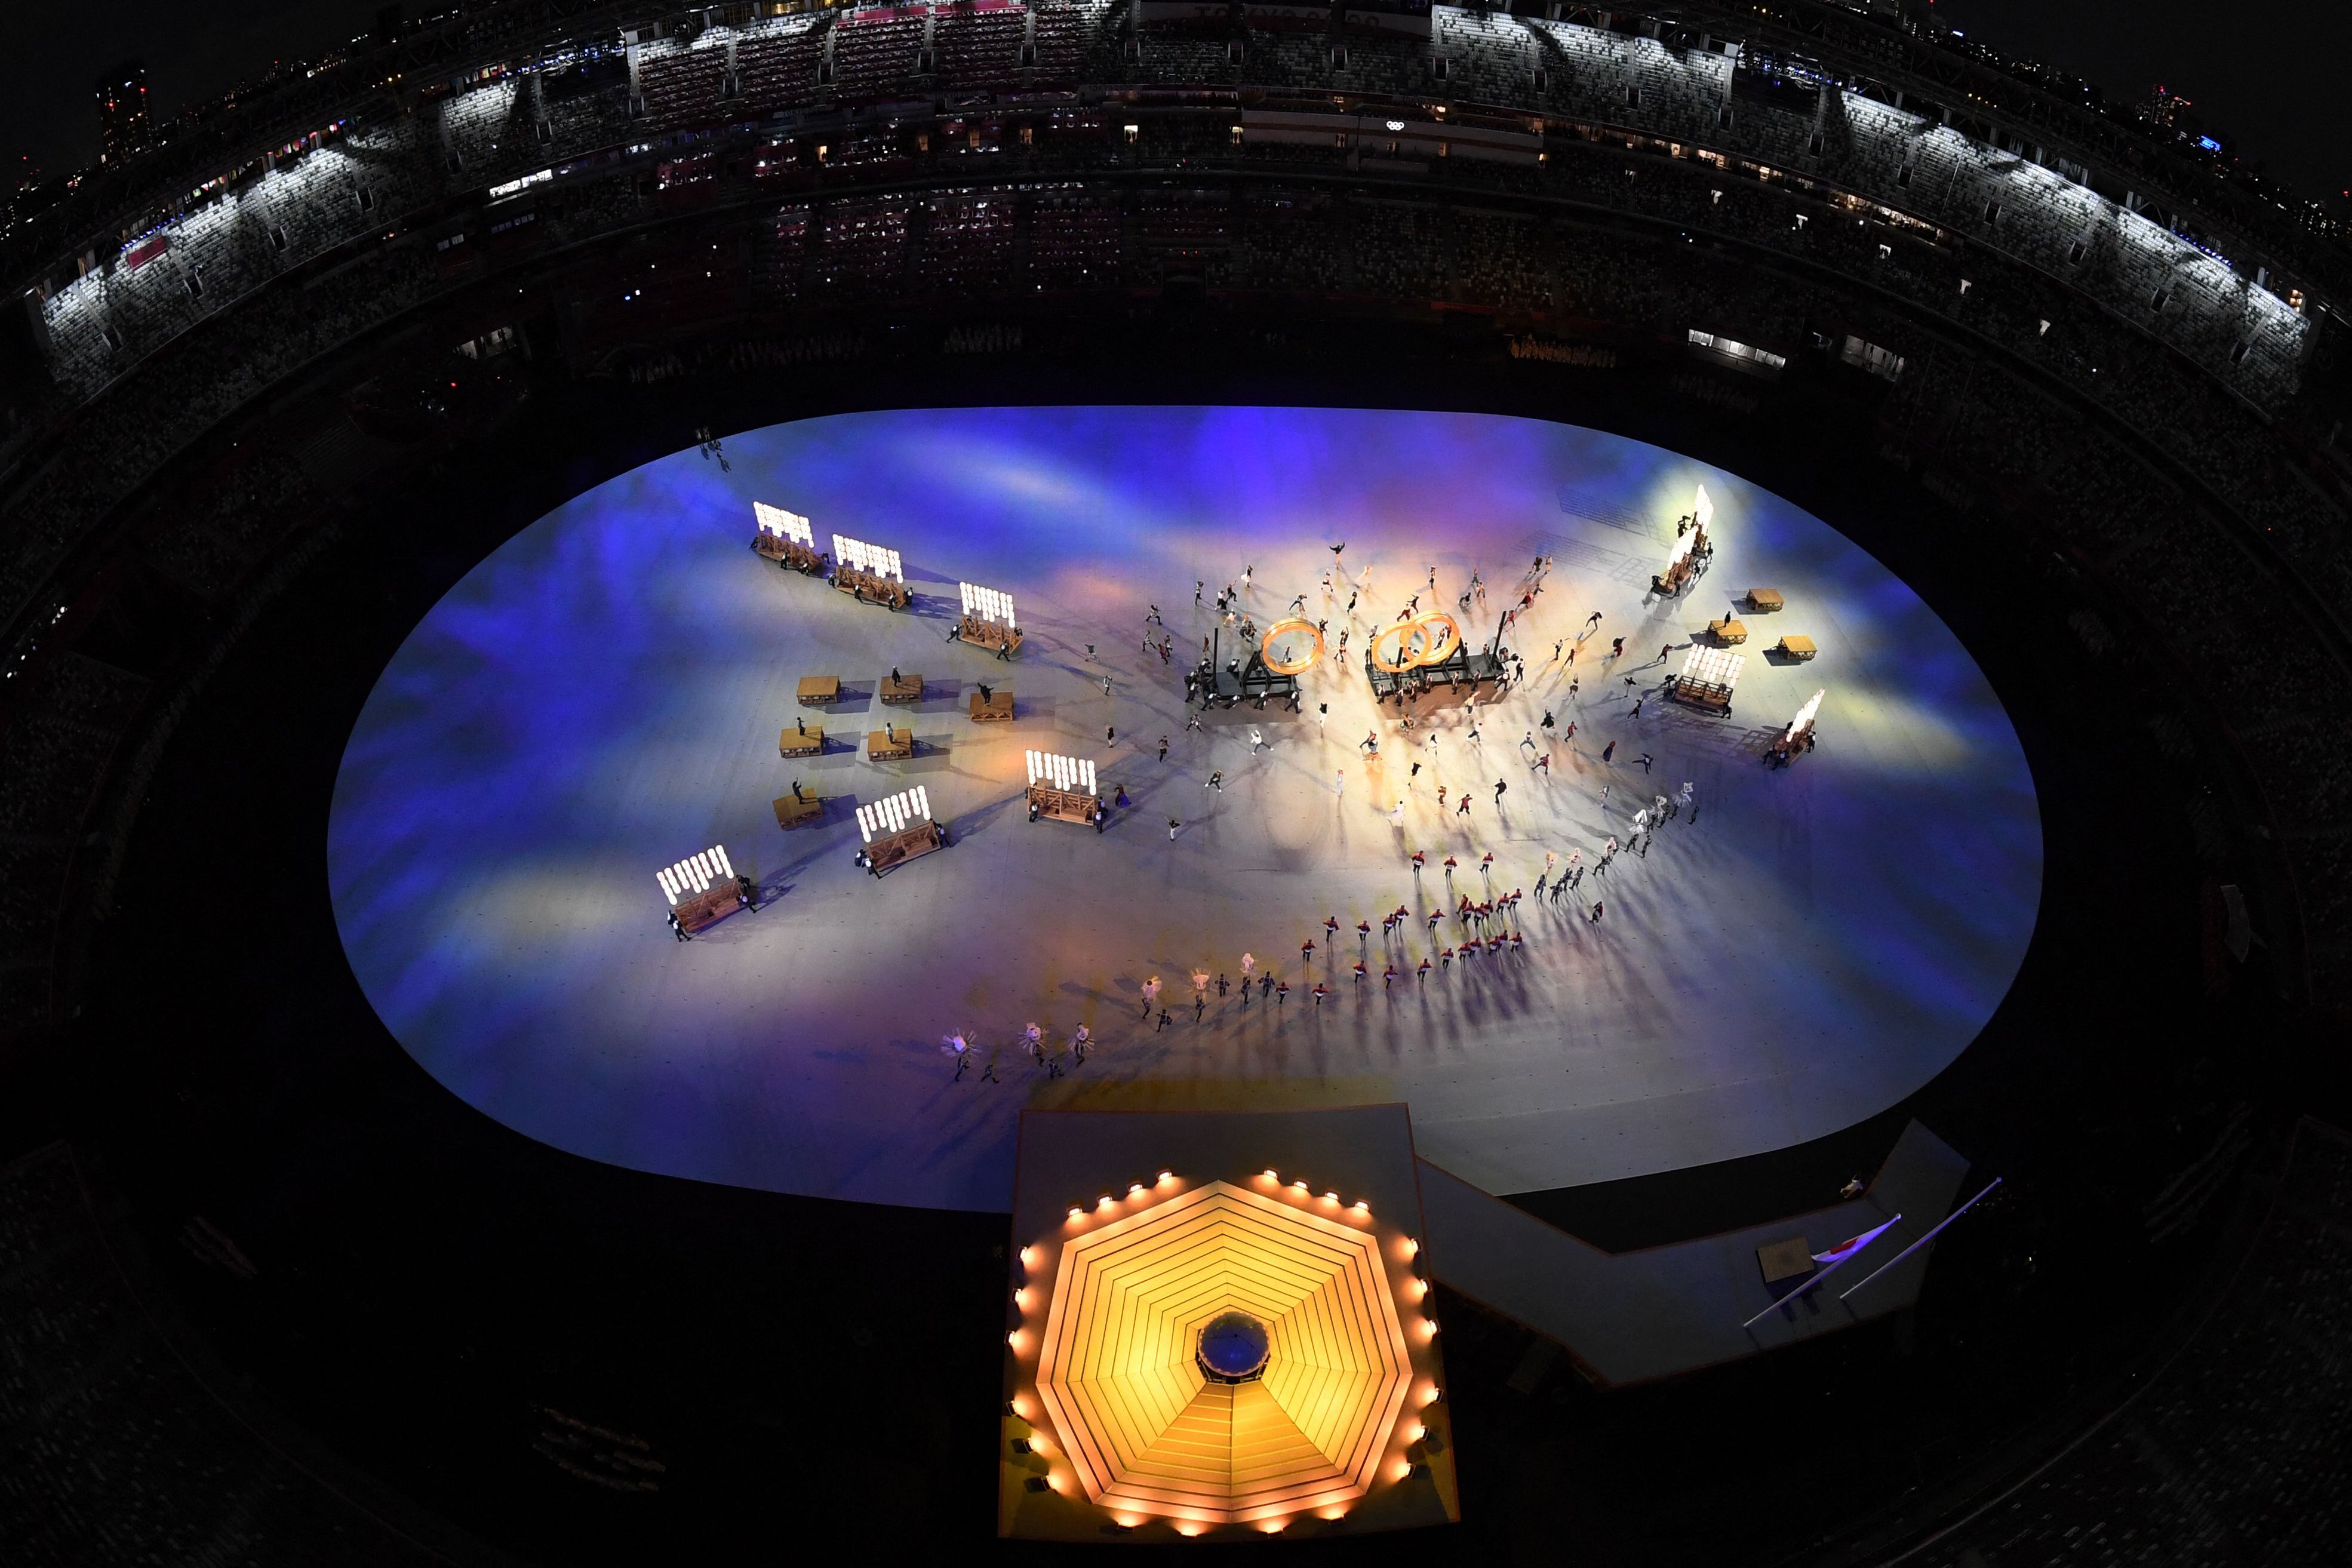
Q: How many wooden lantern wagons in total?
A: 10